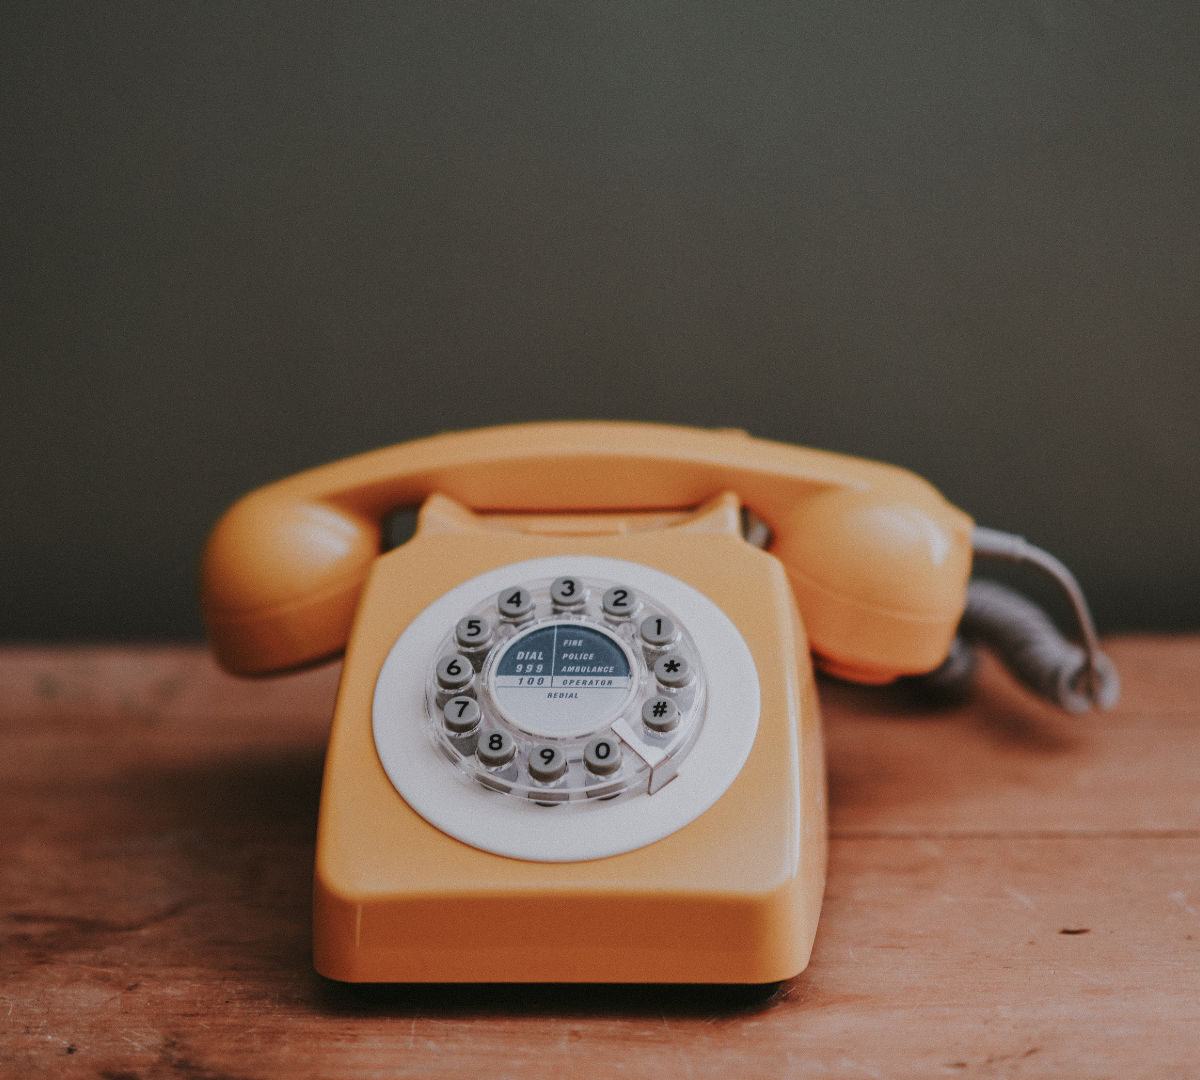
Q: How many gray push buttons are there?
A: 12